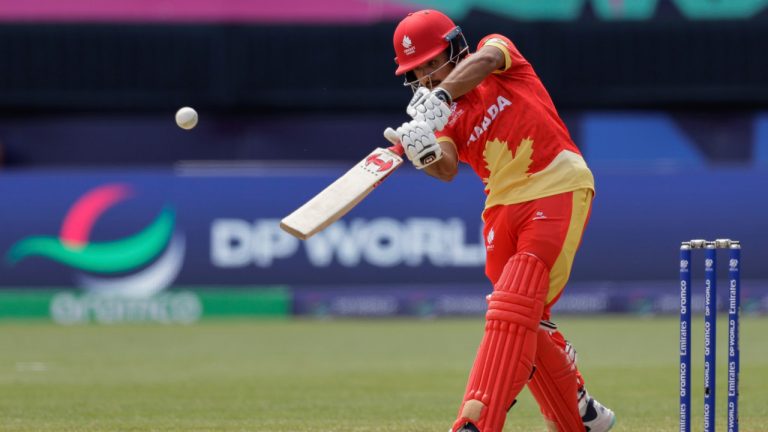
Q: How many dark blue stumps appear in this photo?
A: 3